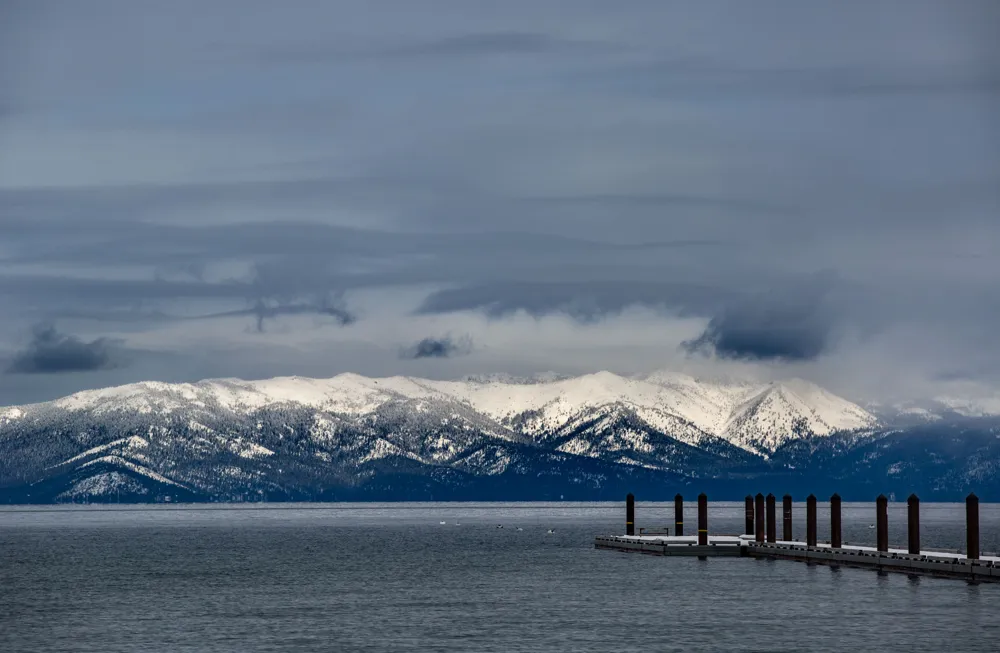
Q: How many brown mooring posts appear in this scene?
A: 12